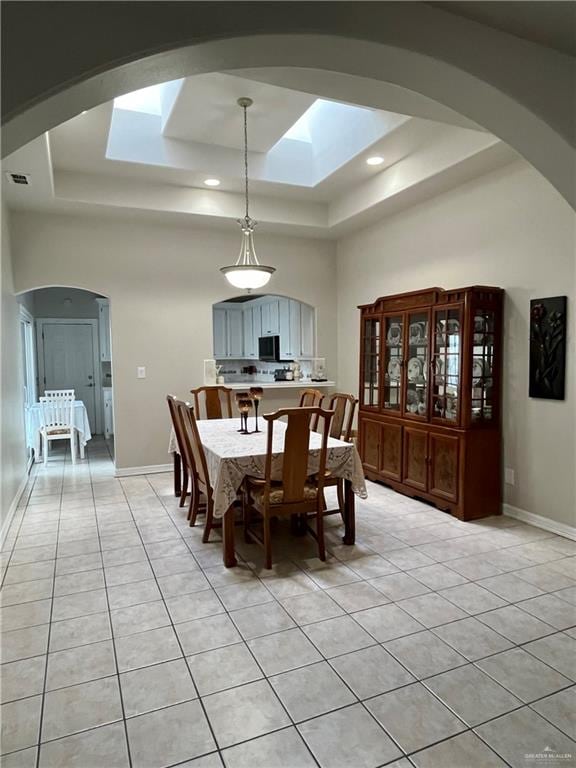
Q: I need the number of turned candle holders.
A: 3